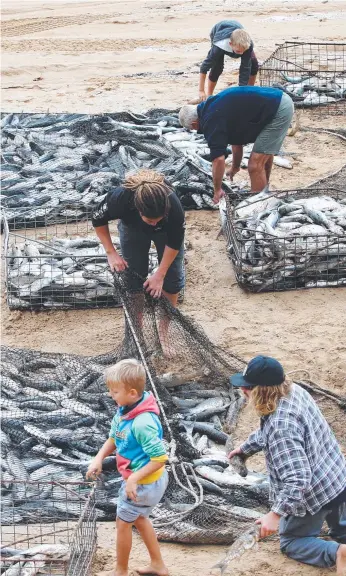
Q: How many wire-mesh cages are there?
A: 4